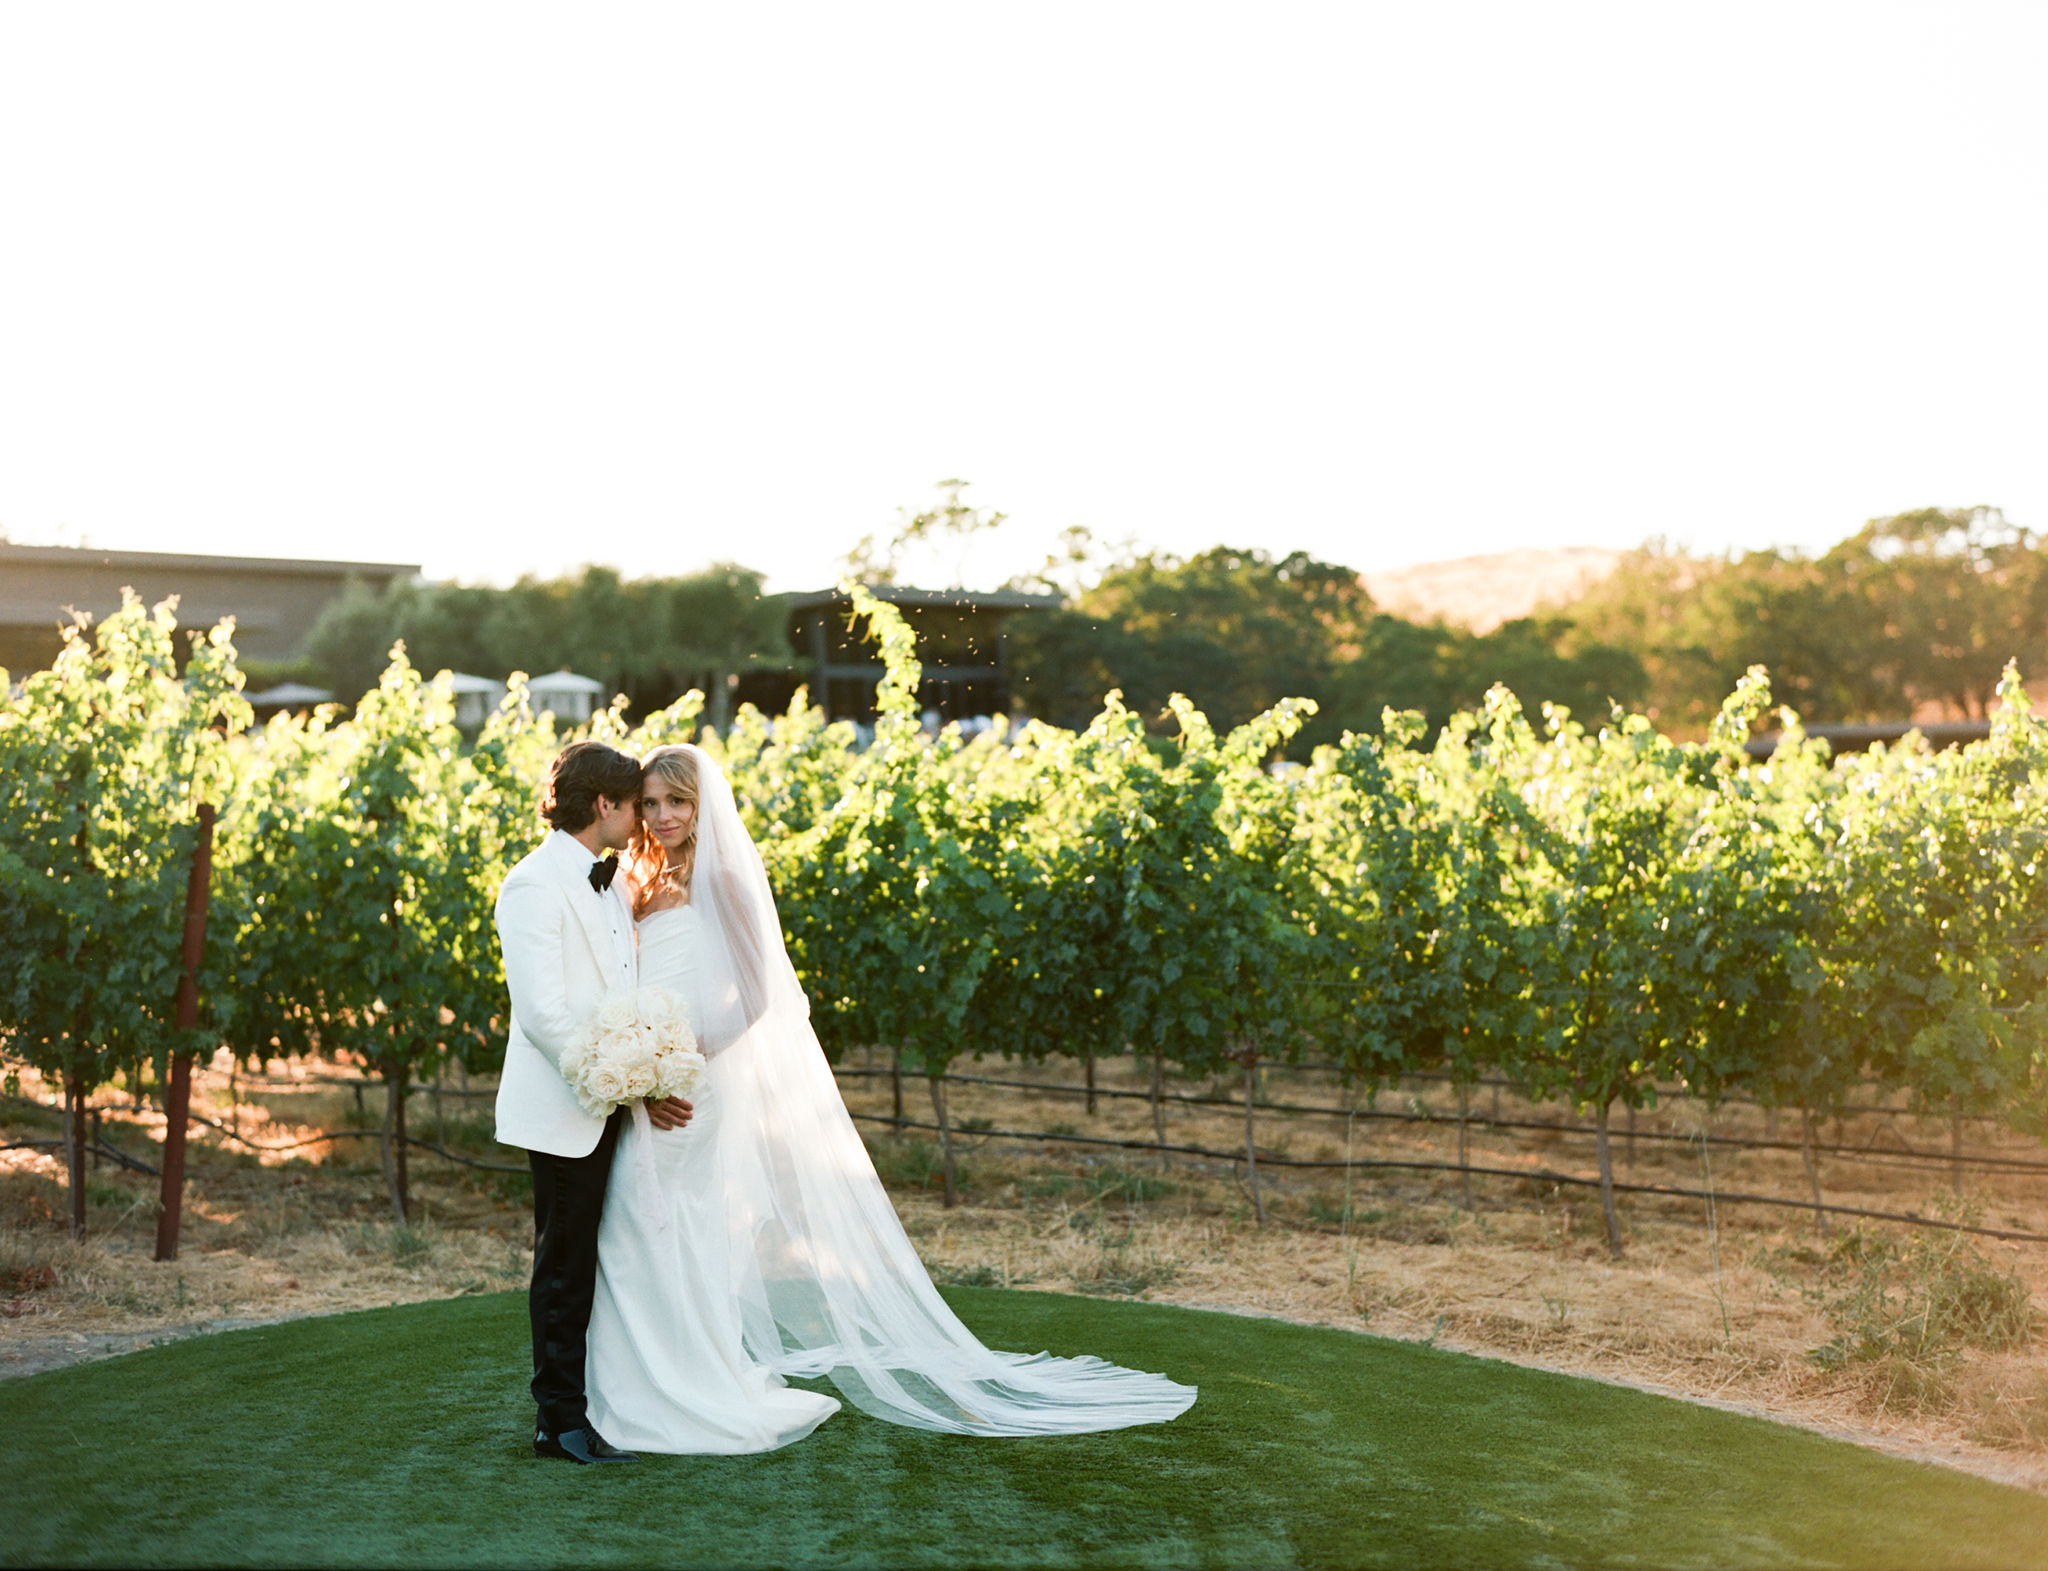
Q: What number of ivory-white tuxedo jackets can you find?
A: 1